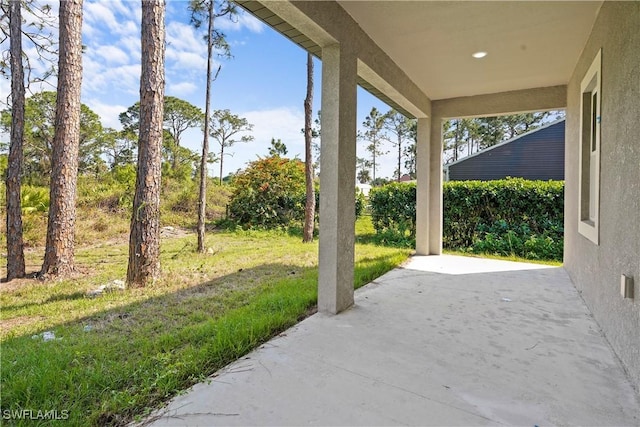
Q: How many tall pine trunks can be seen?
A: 5